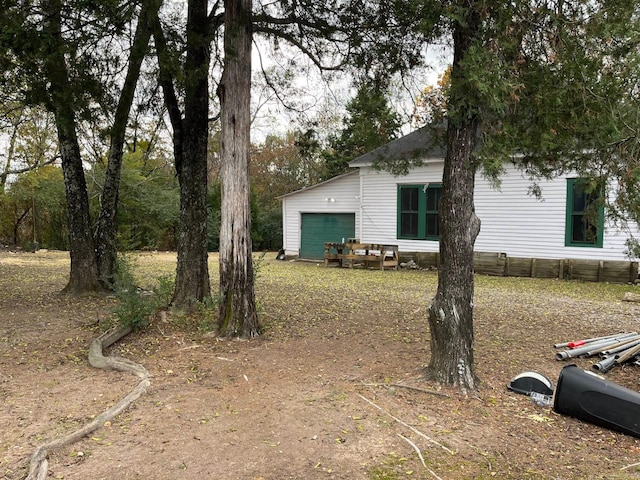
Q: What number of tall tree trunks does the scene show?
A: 5